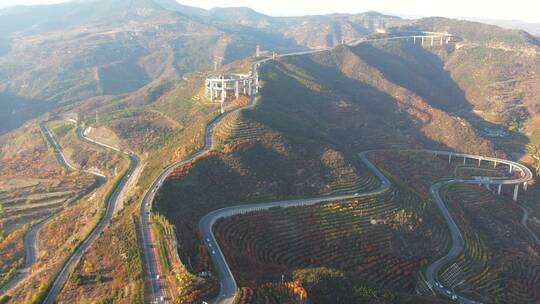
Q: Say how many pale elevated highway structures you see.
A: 3